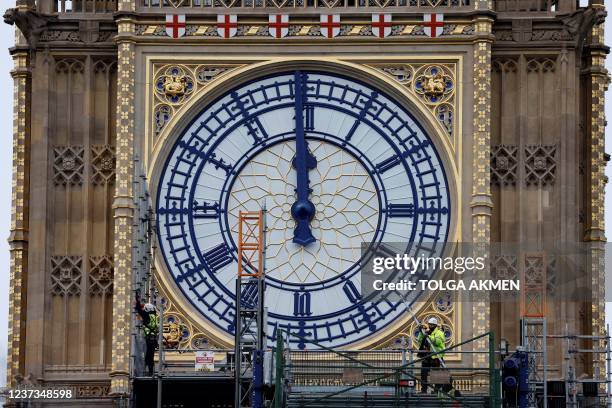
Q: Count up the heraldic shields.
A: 6